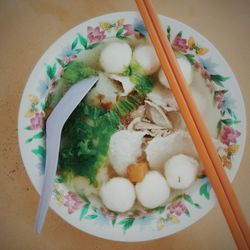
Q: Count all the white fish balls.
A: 6